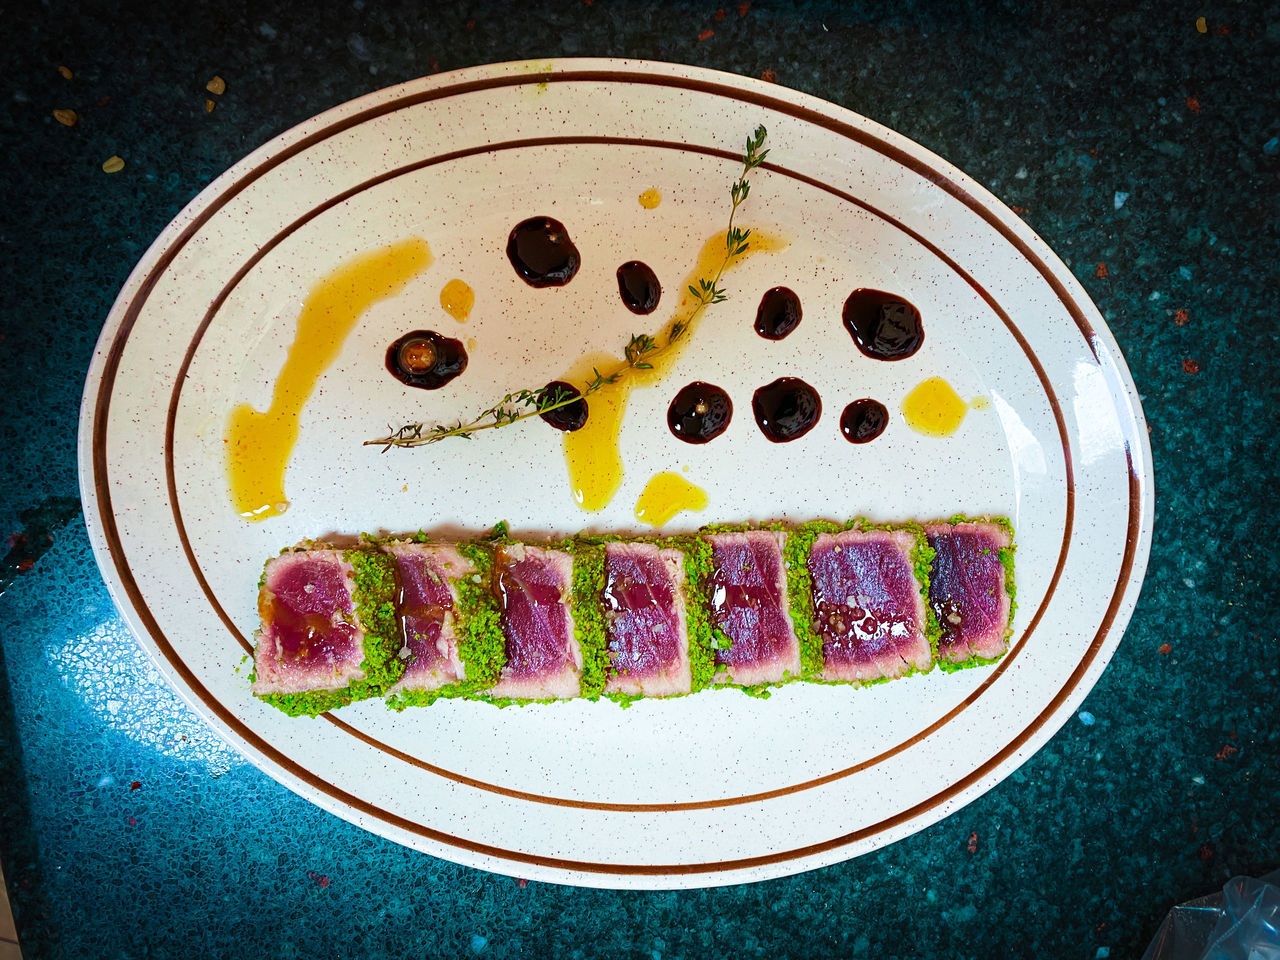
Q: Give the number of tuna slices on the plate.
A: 7